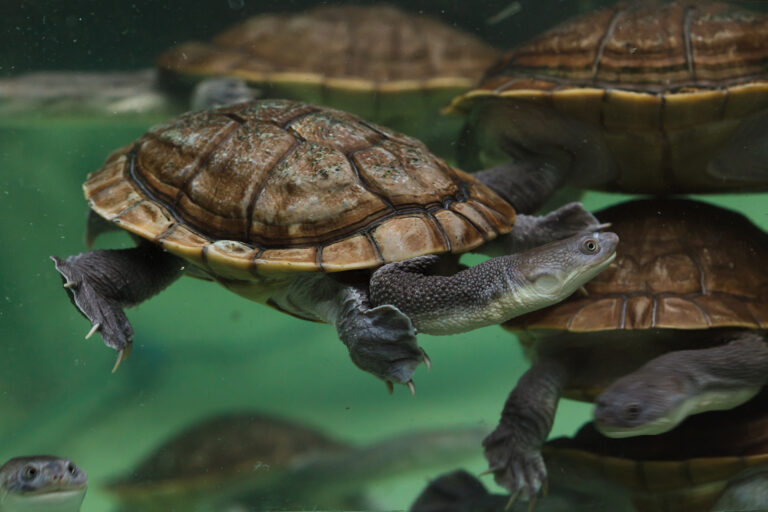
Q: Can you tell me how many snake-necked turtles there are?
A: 7